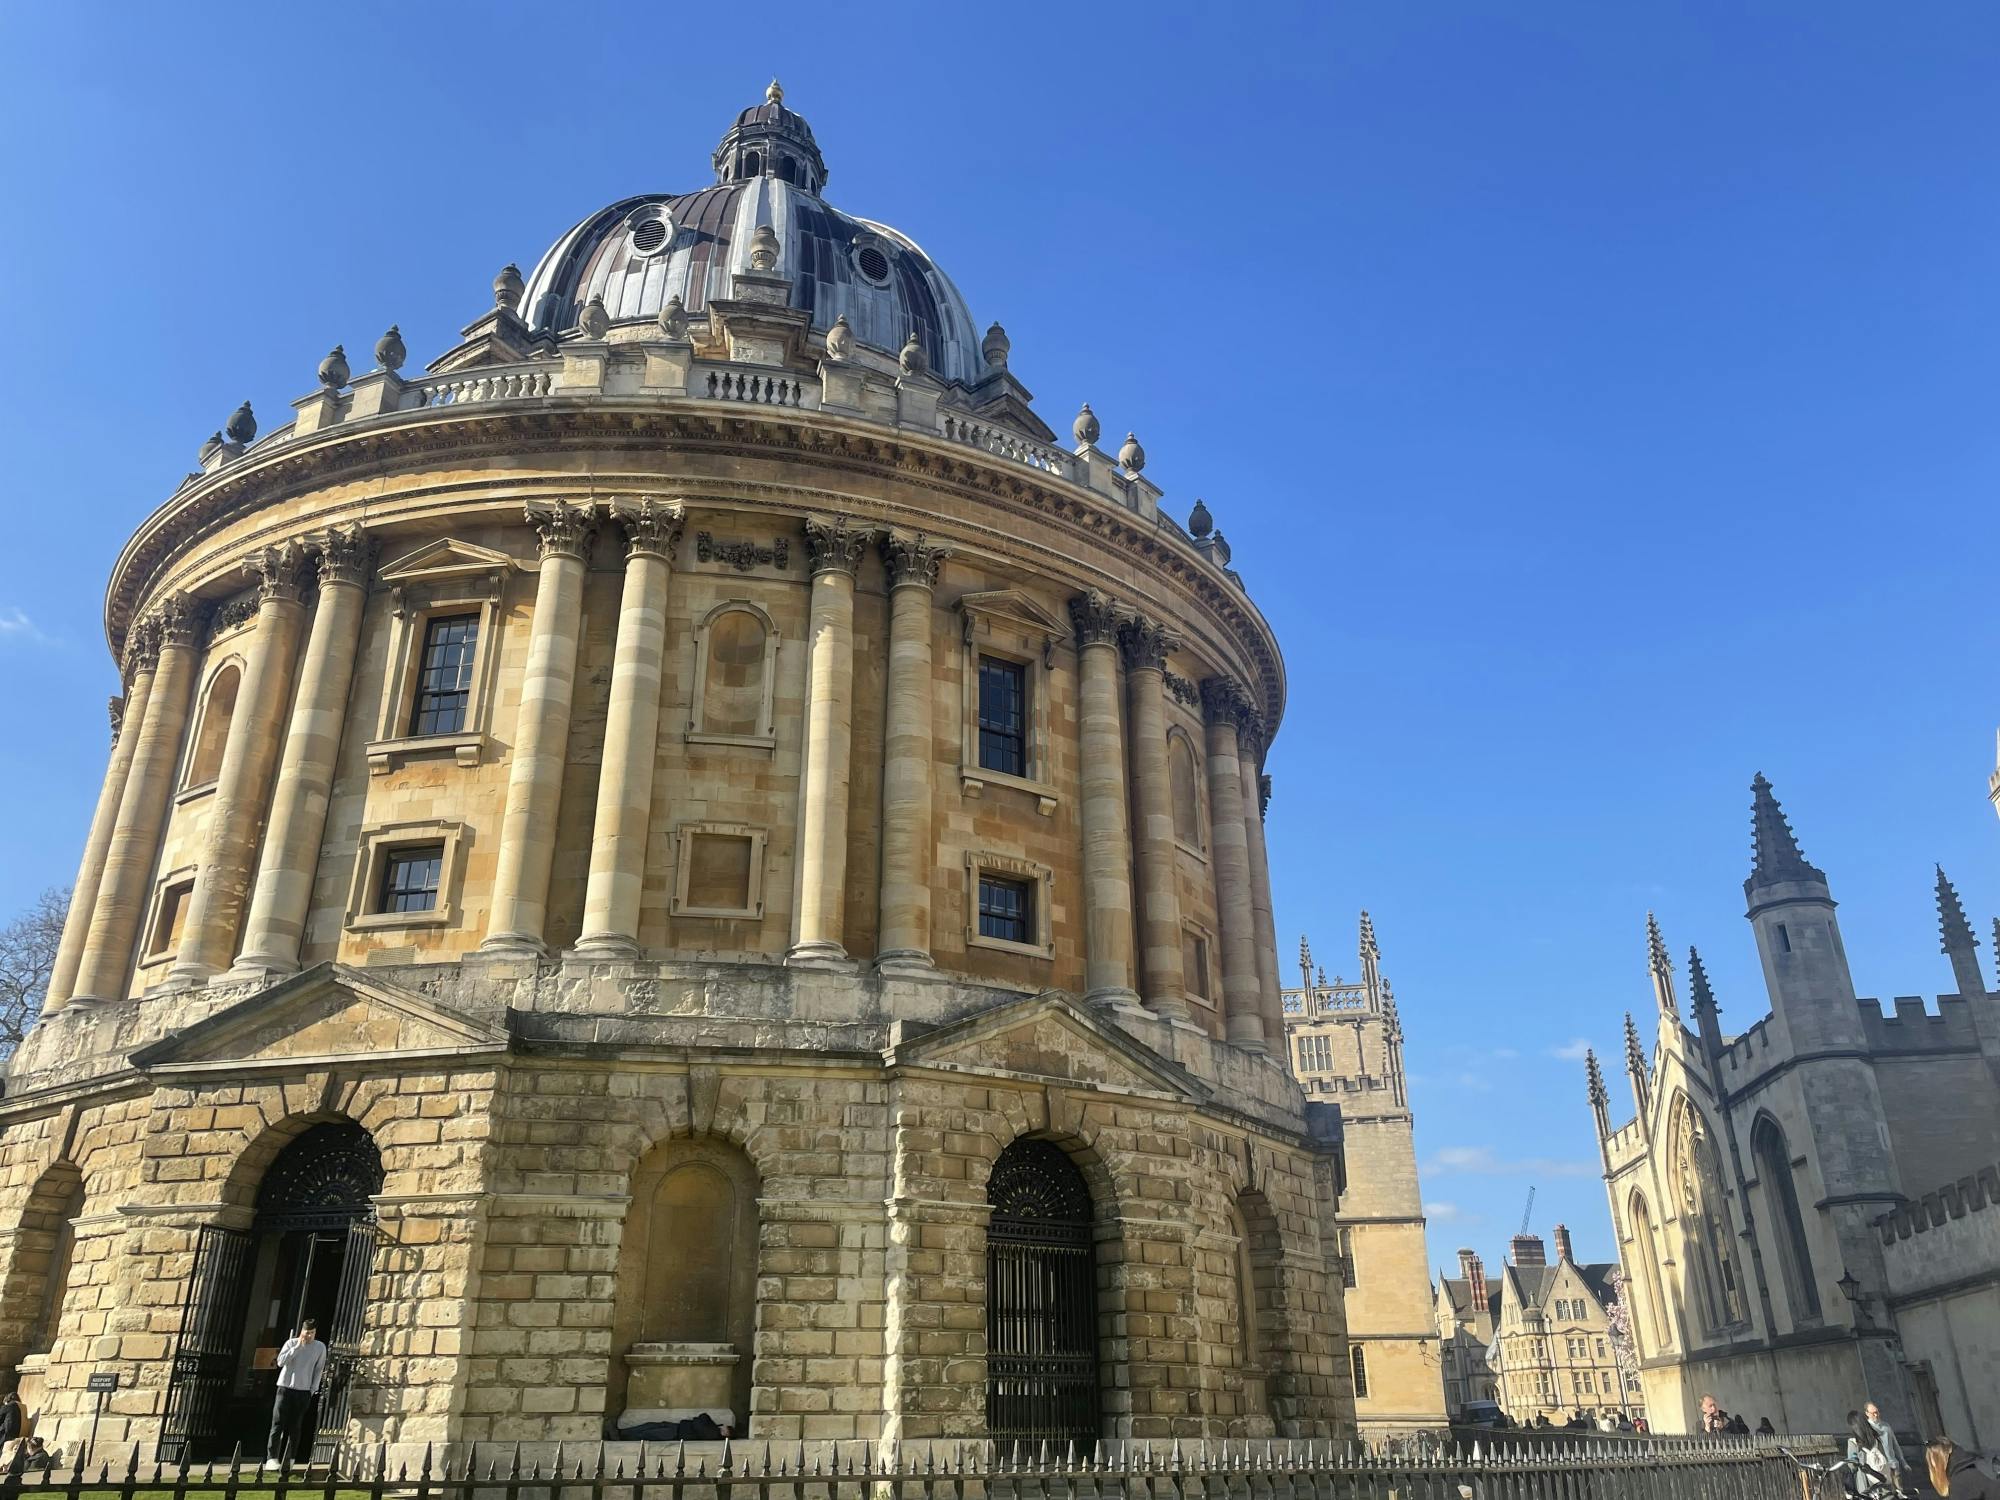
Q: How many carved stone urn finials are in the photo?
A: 15